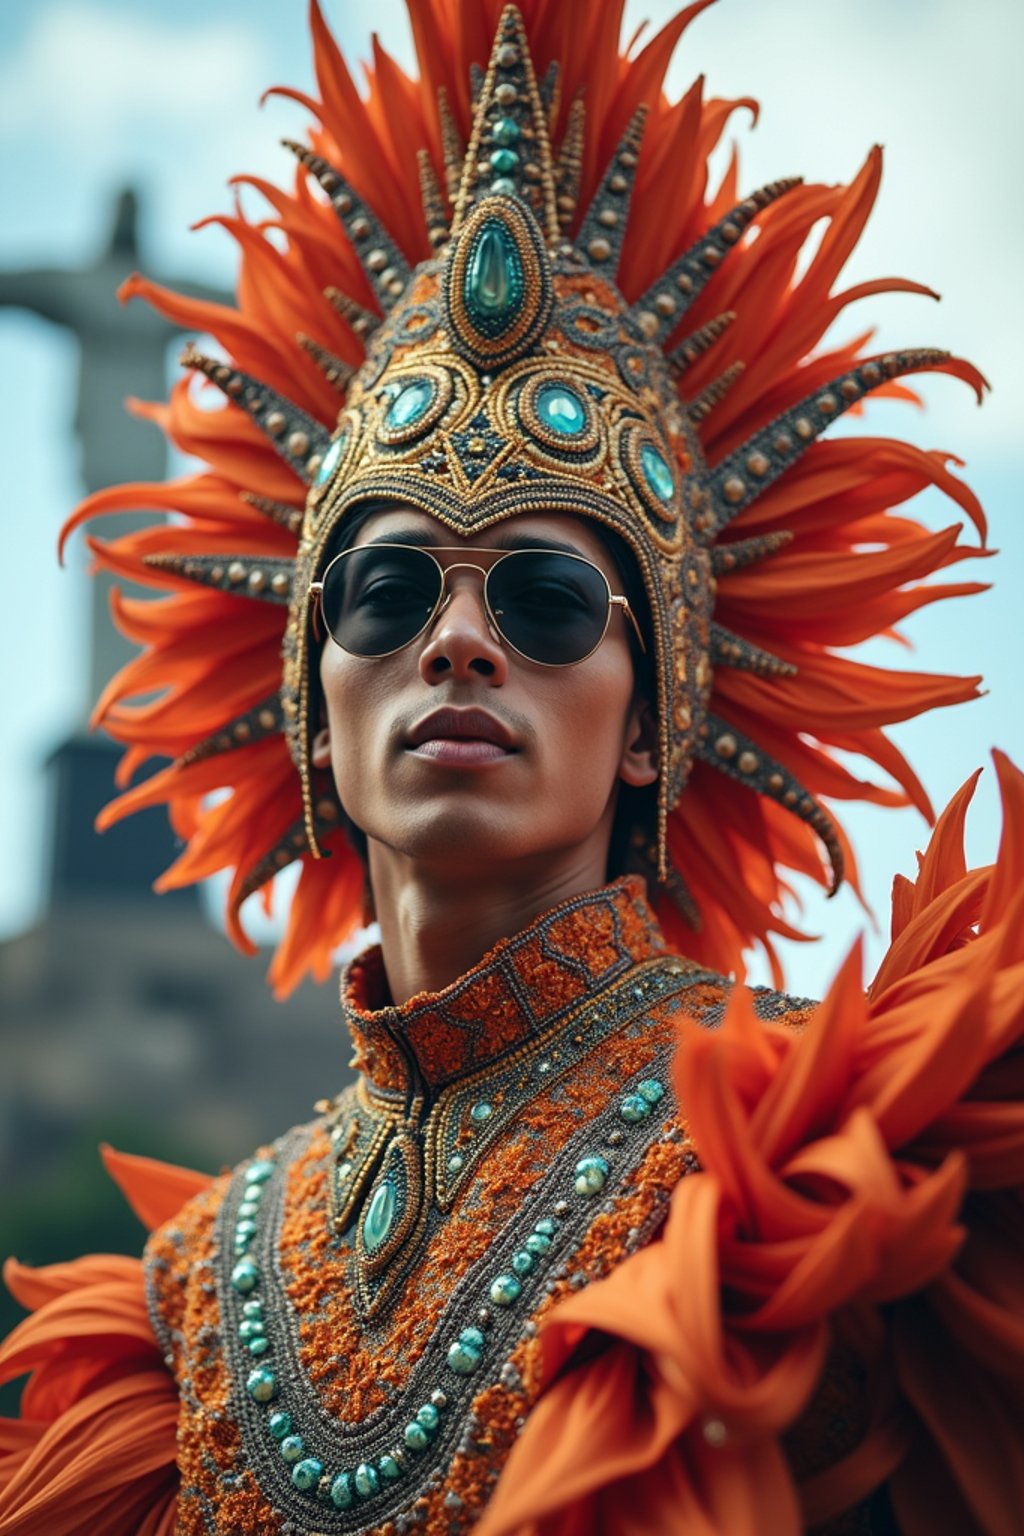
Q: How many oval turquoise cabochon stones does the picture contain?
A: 6